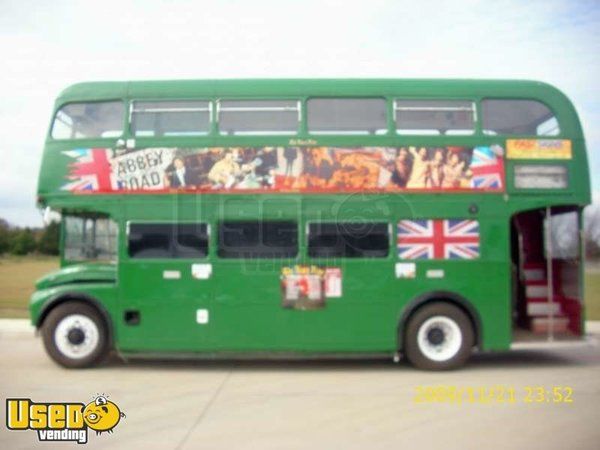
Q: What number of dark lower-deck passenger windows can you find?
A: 3